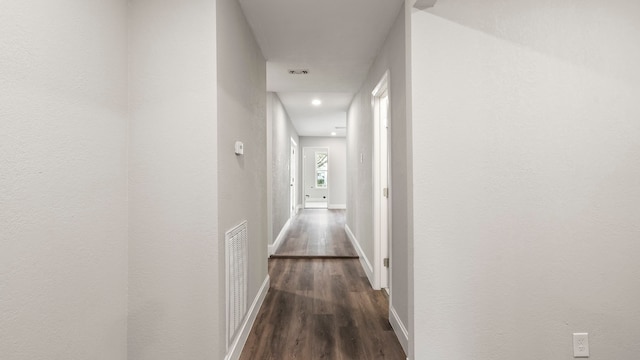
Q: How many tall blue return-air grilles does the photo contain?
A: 0